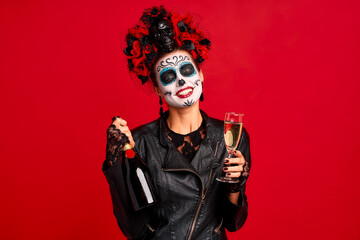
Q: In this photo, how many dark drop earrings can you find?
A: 2